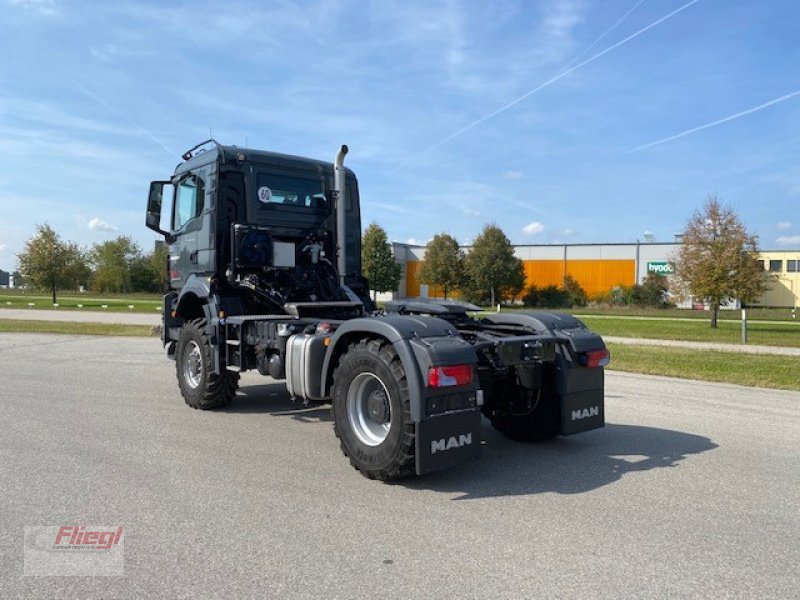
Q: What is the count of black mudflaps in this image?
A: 2